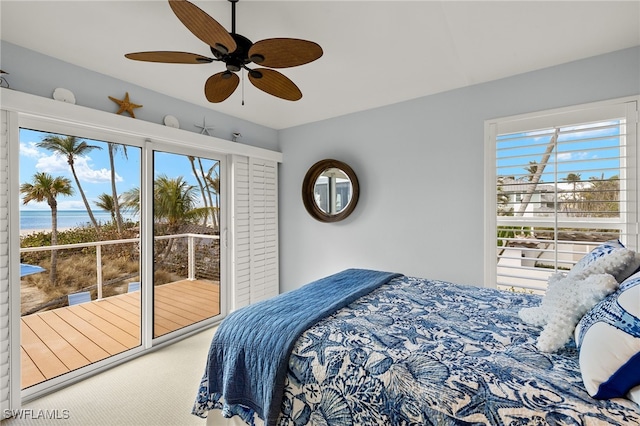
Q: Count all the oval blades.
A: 5